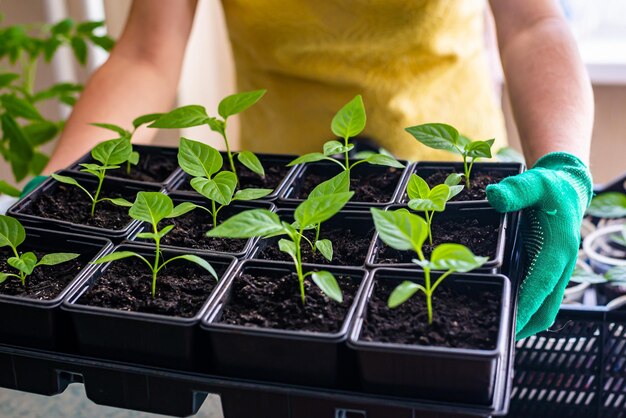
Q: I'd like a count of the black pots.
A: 12